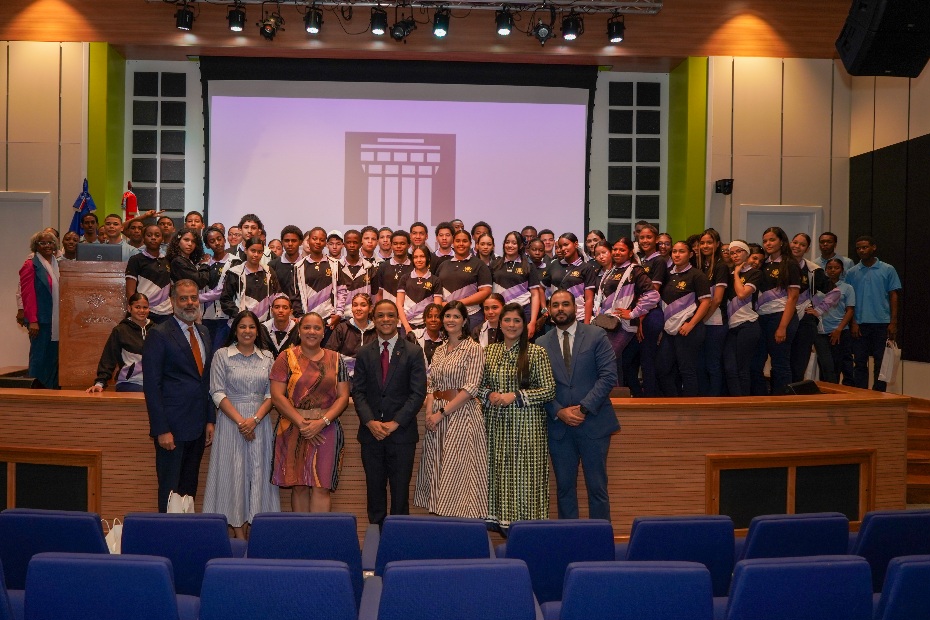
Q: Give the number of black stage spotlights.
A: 11